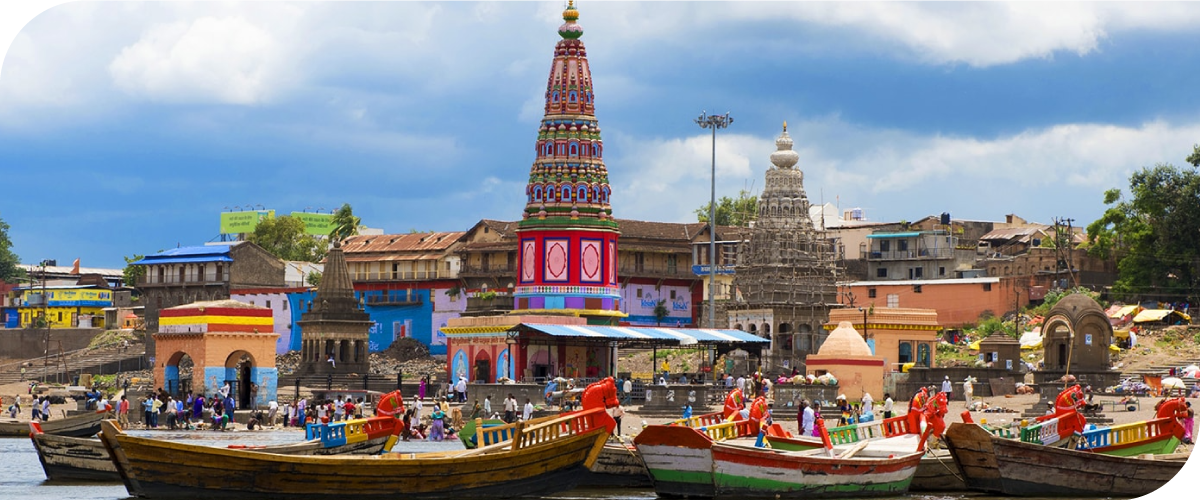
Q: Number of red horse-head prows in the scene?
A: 8